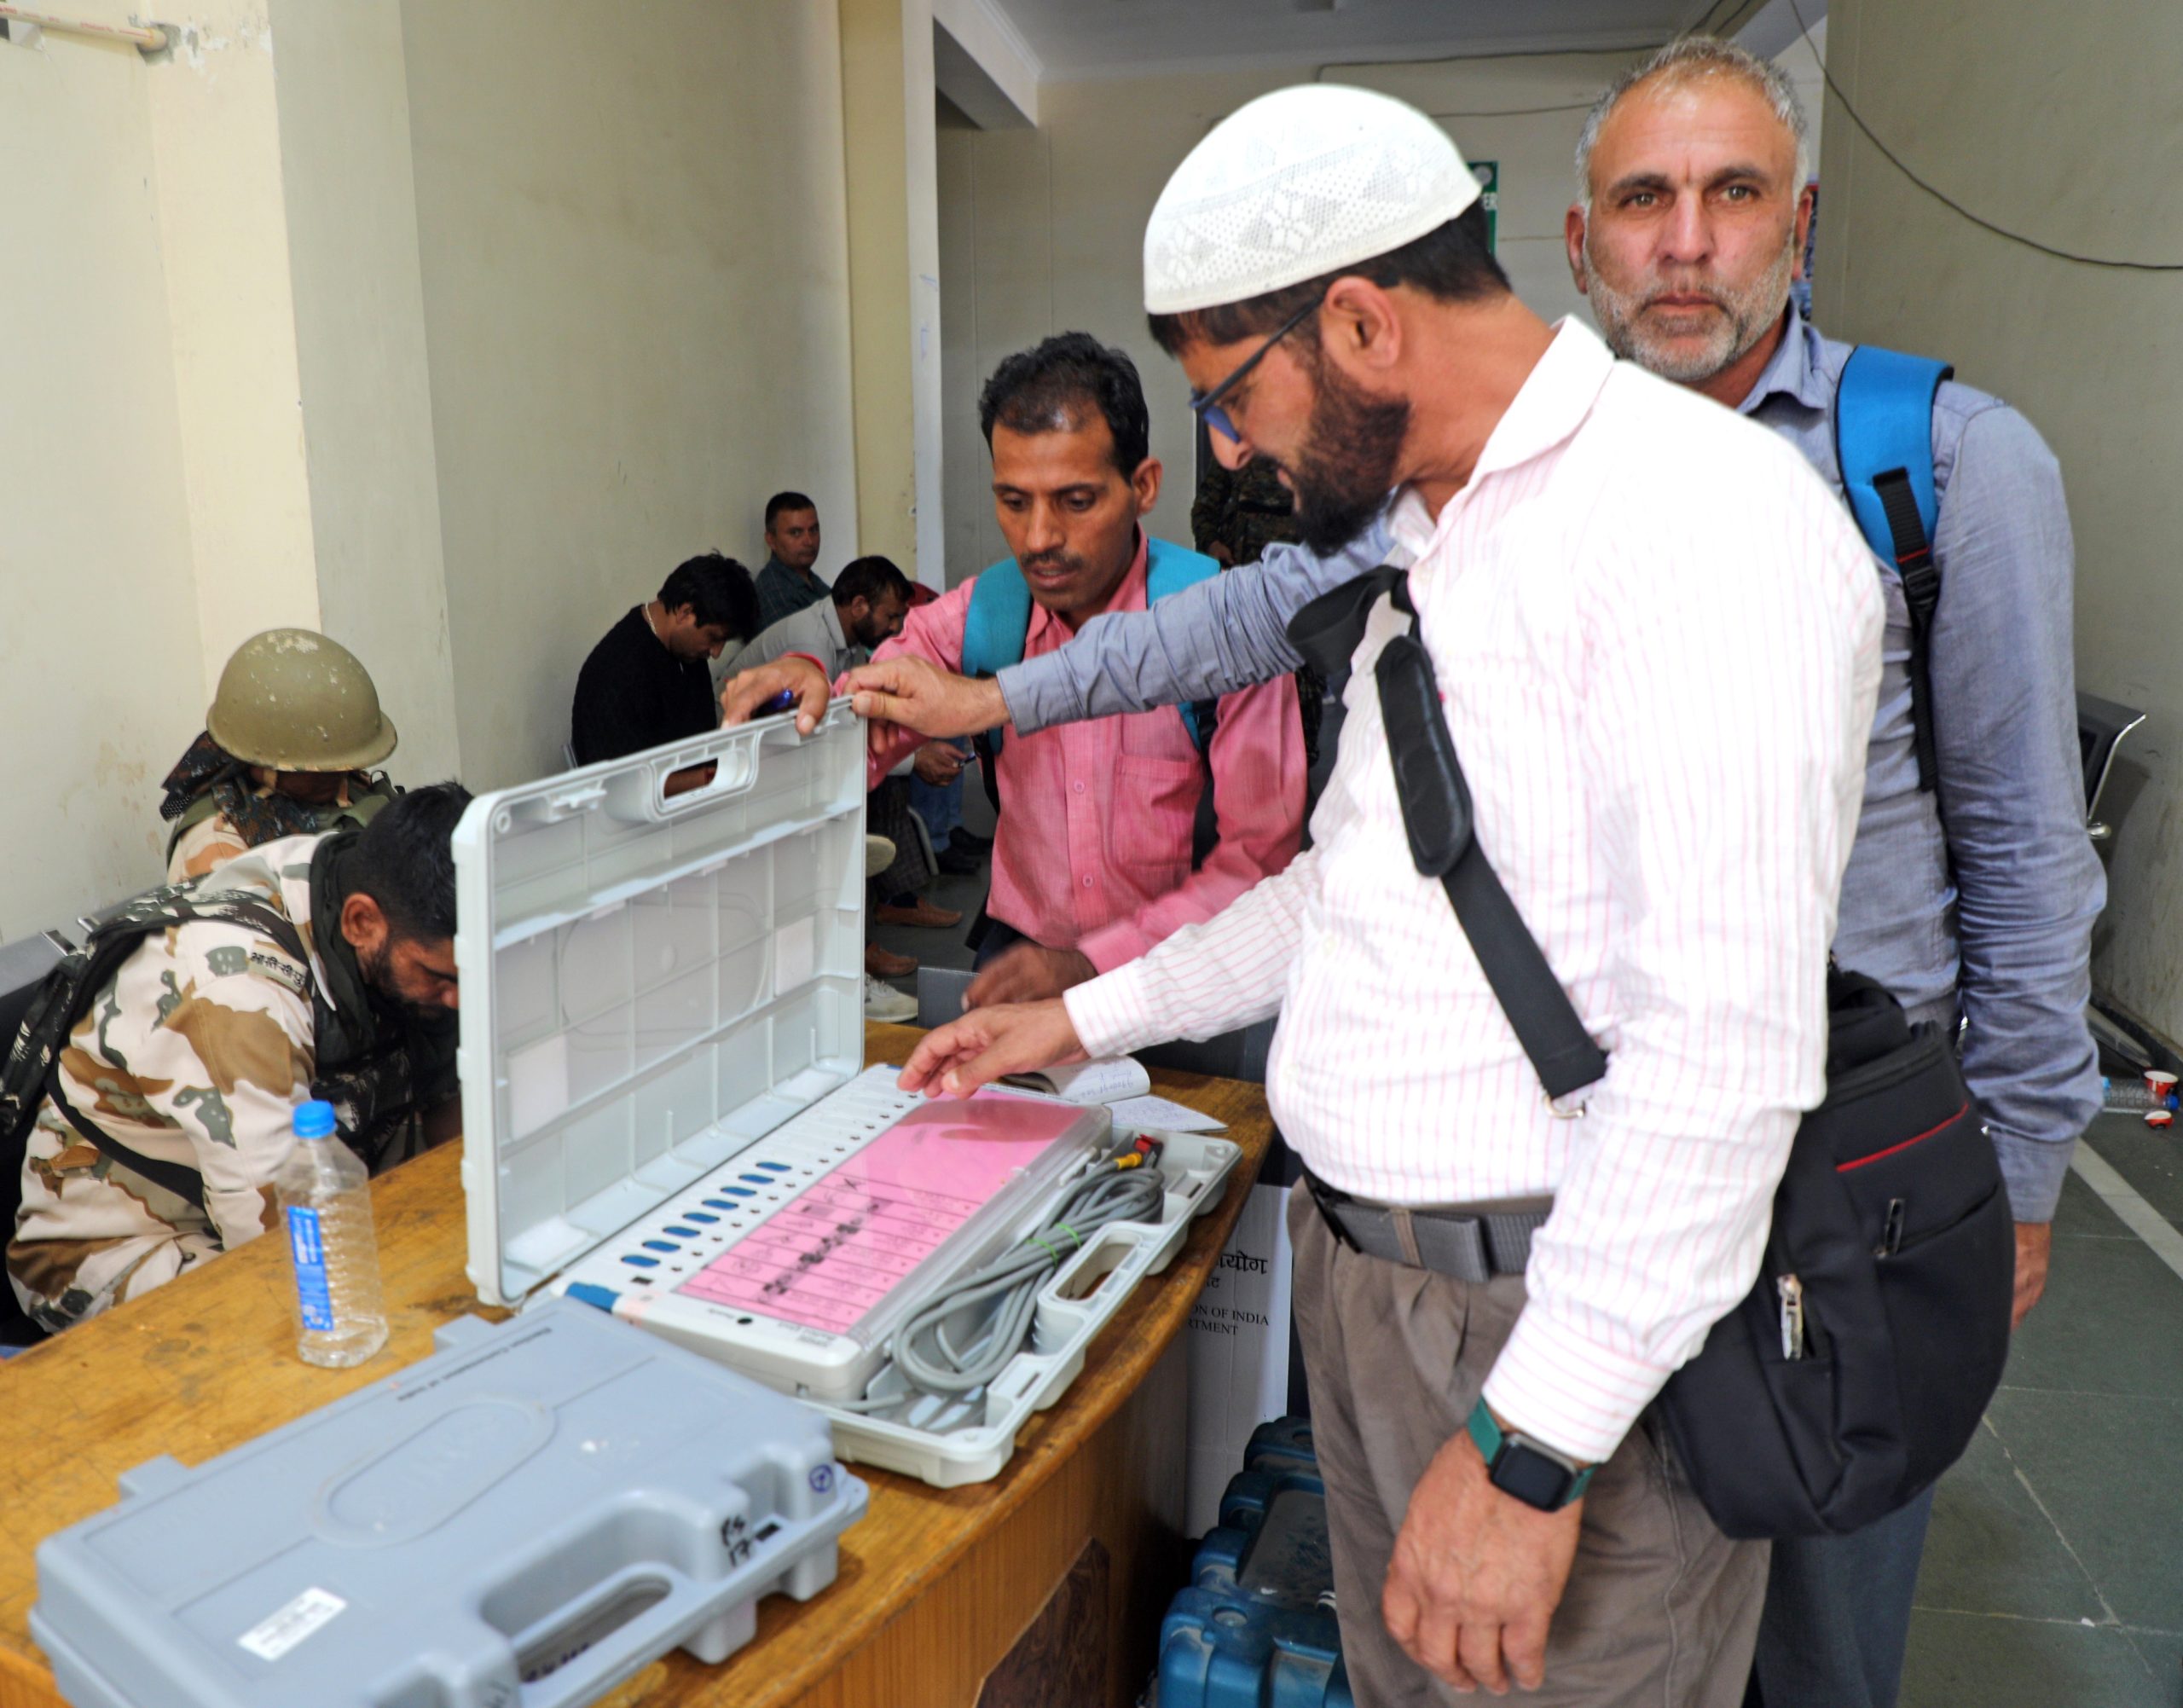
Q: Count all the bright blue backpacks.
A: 2